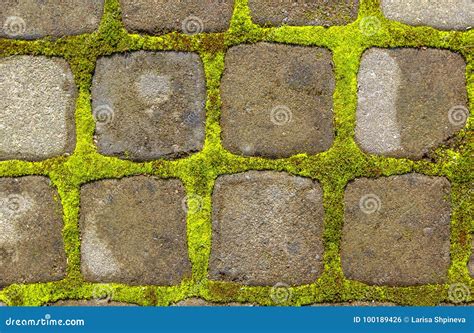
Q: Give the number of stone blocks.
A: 12